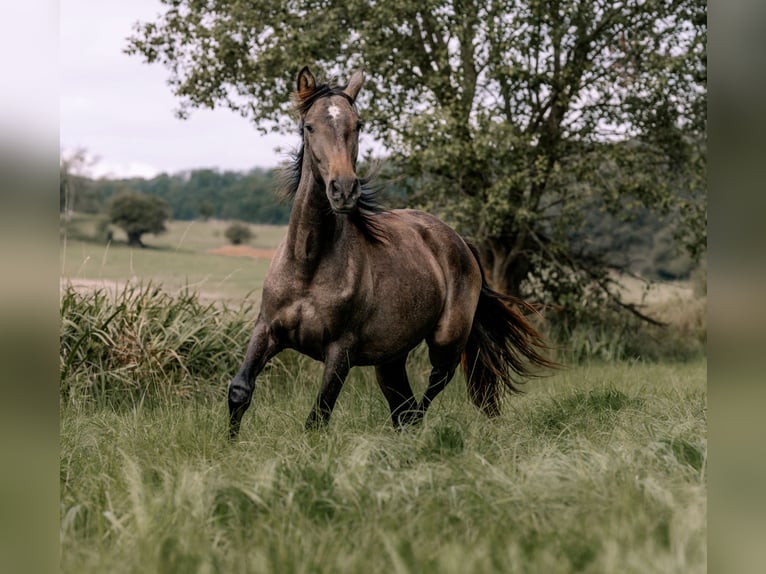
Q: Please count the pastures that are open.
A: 1